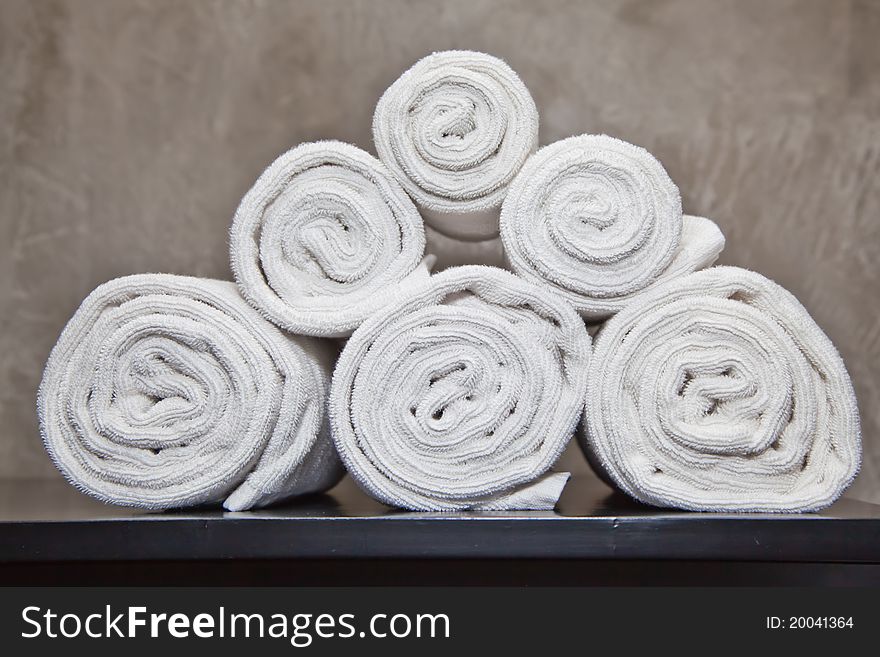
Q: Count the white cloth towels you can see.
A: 6